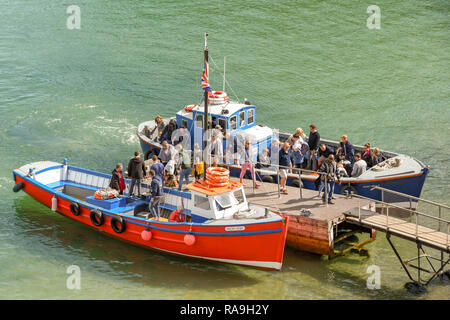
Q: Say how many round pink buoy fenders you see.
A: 2